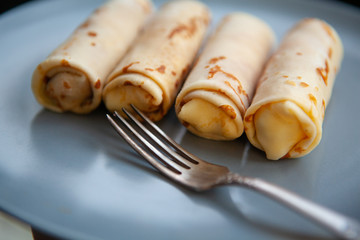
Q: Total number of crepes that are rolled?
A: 4